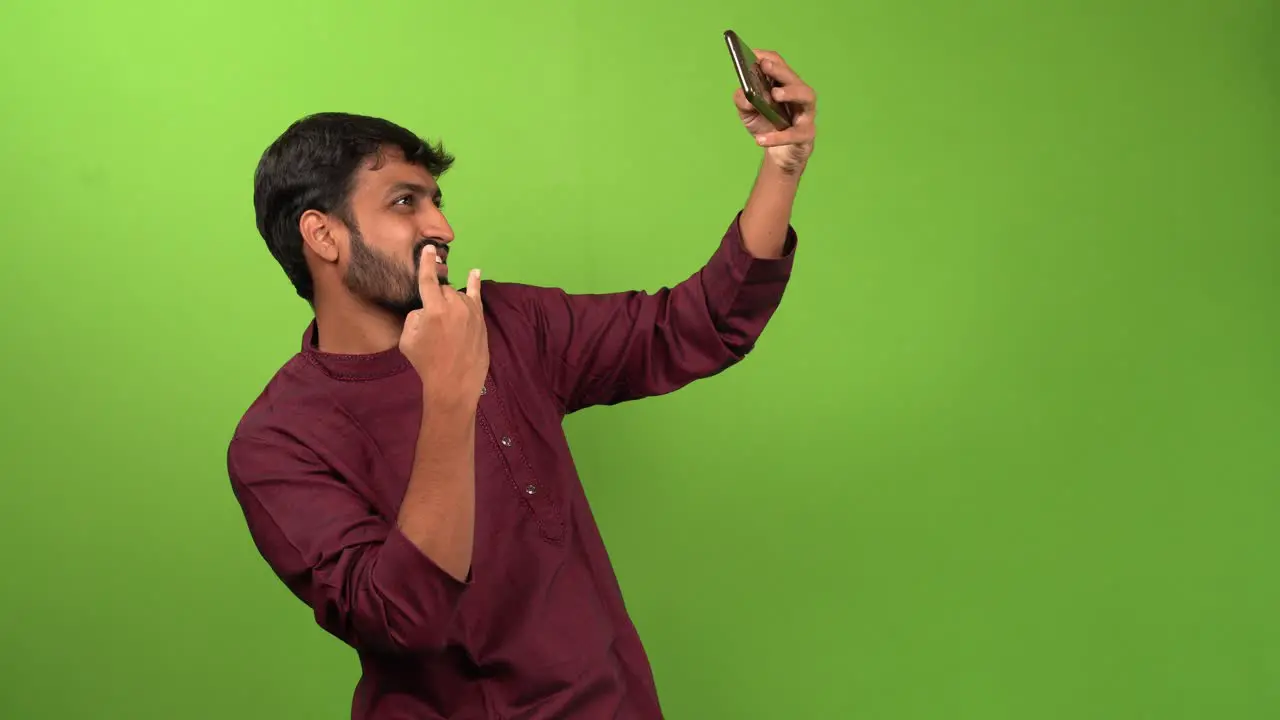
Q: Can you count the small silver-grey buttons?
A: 3